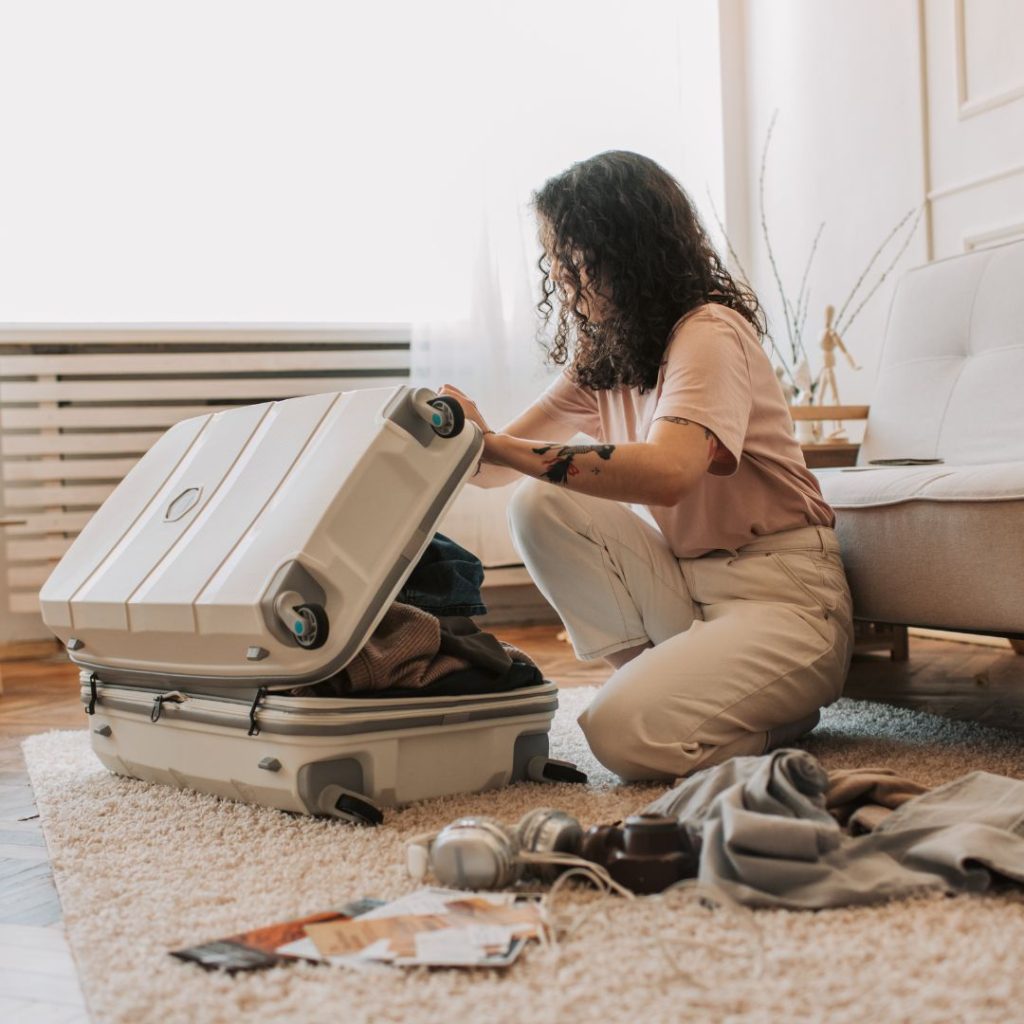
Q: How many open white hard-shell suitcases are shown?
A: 1